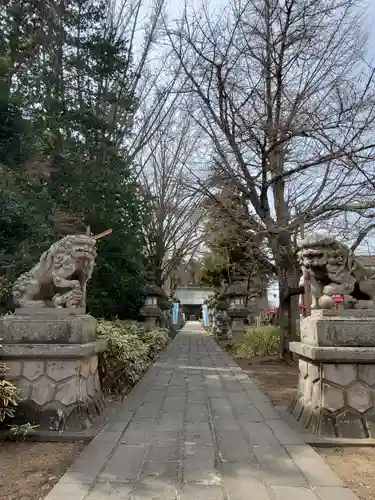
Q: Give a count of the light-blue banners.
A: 2